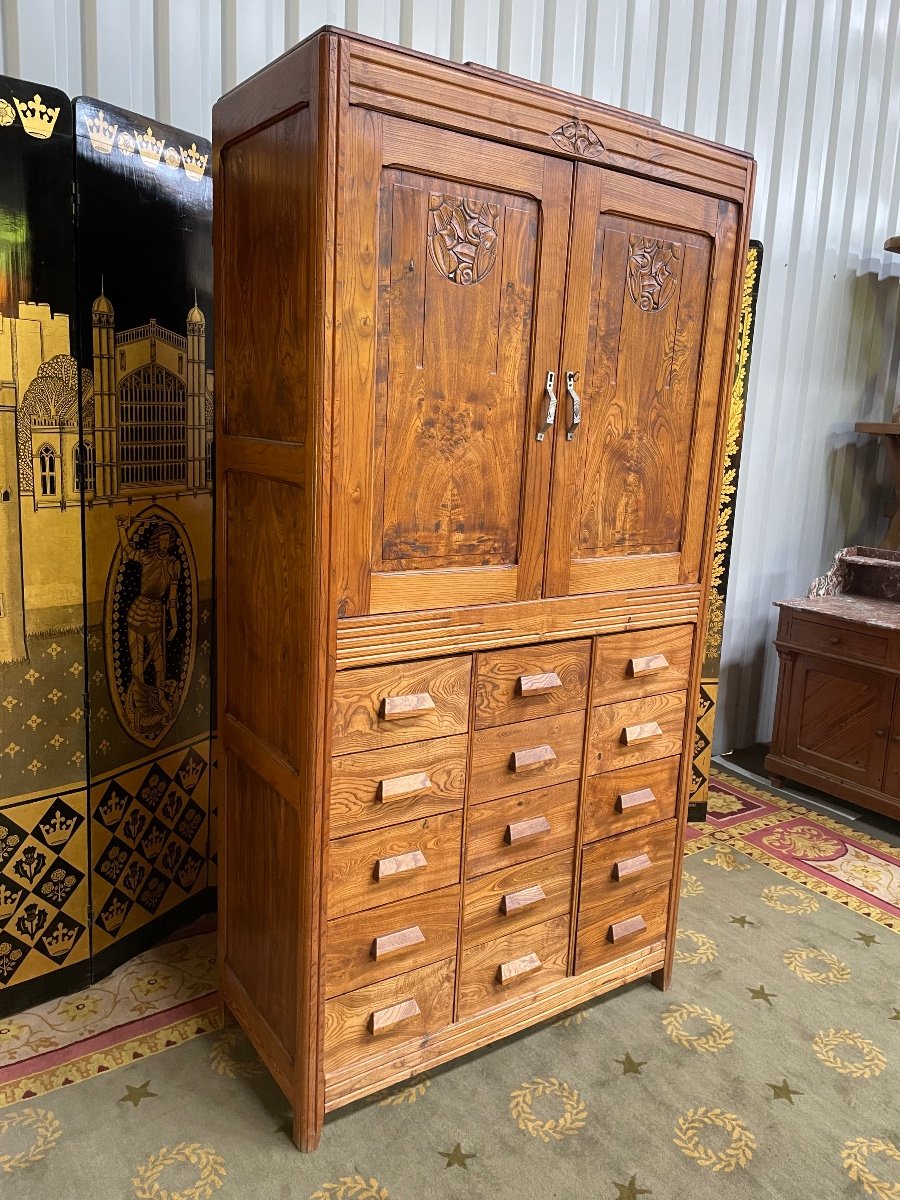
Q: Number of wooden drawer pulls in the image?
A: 15